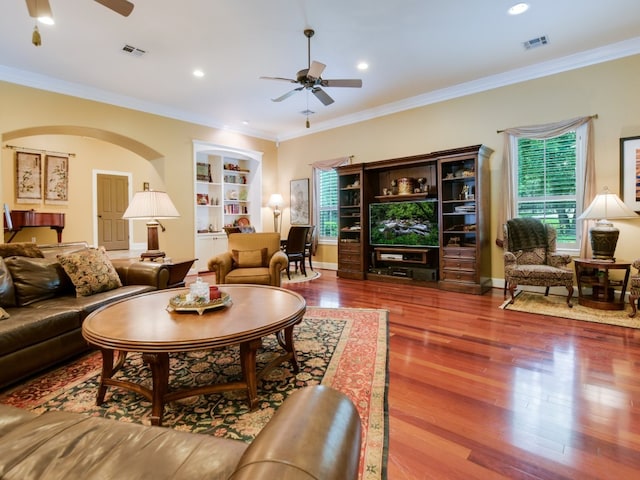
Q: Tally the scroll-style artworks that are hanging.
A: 2